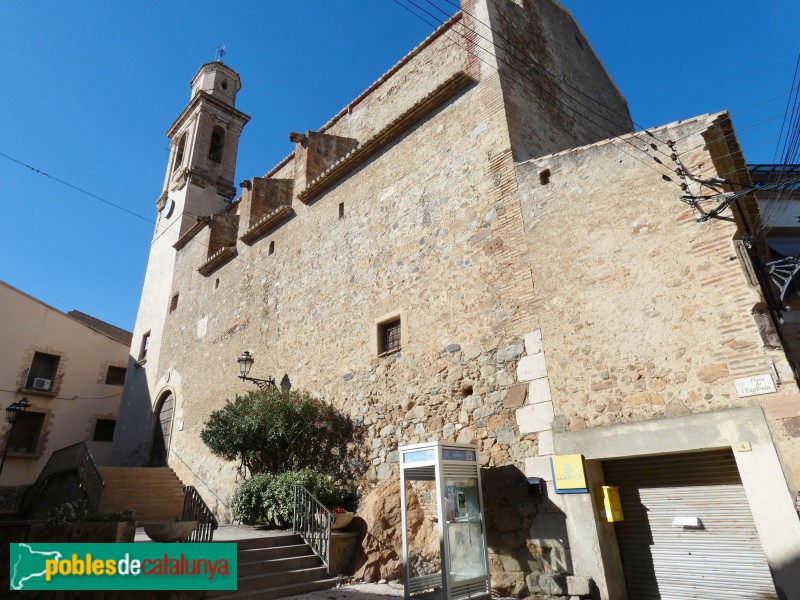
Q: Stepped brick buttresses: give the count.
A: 3